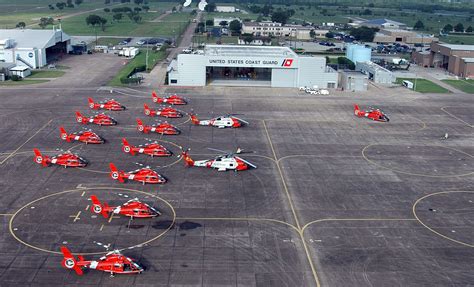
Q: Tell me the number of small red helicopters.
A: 12